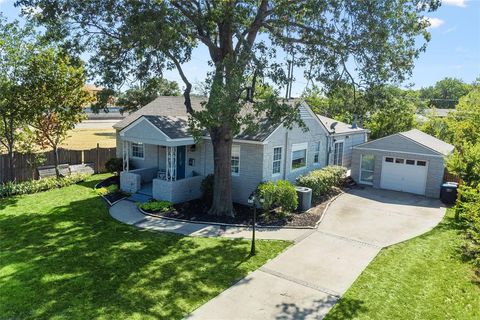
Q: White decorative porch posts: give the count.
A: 2